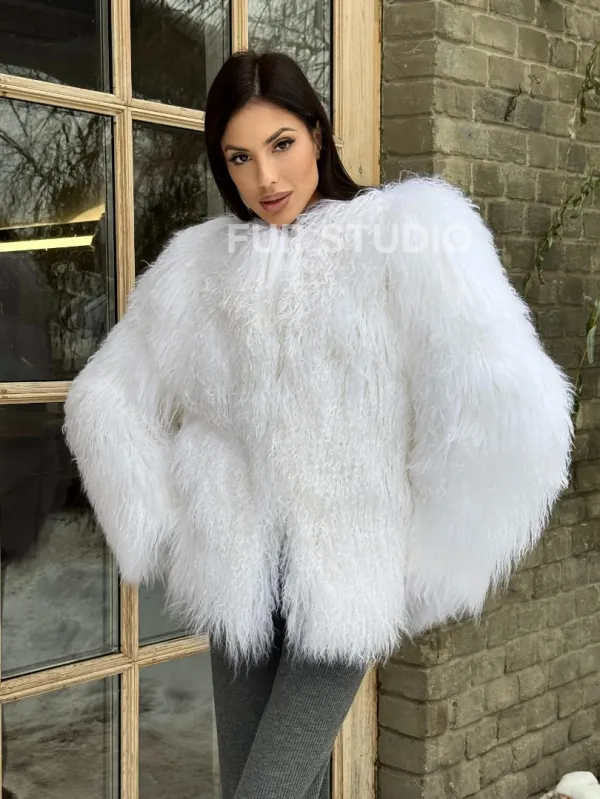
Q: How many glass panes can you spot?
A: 9